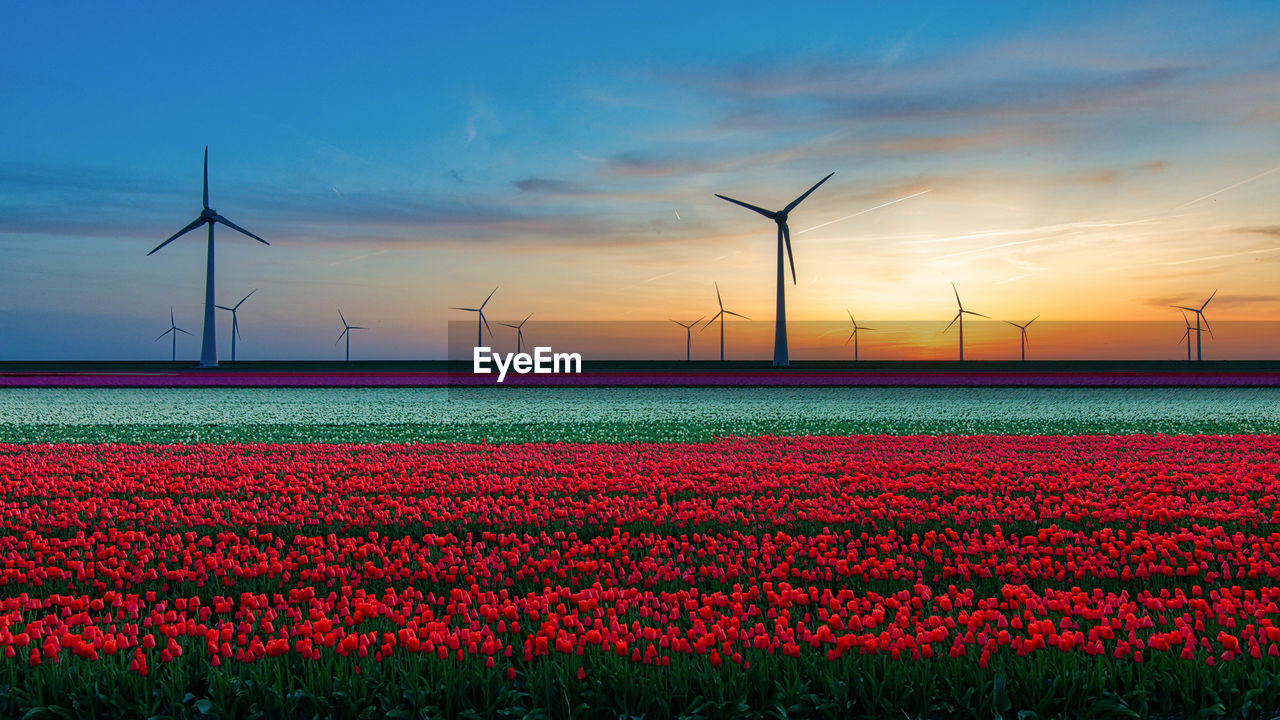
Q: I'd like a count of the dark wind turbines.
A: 14